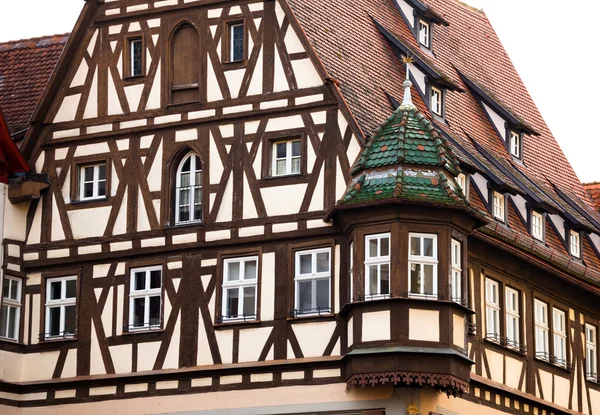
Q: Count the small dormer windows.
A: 7